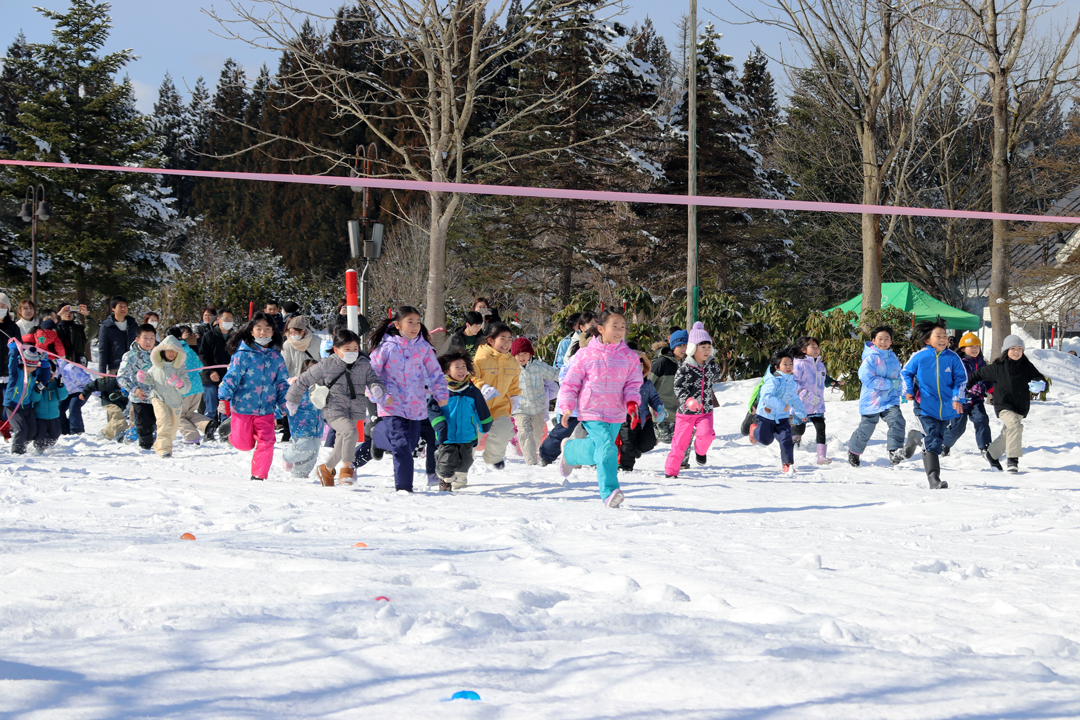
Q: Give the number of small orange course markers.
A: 2